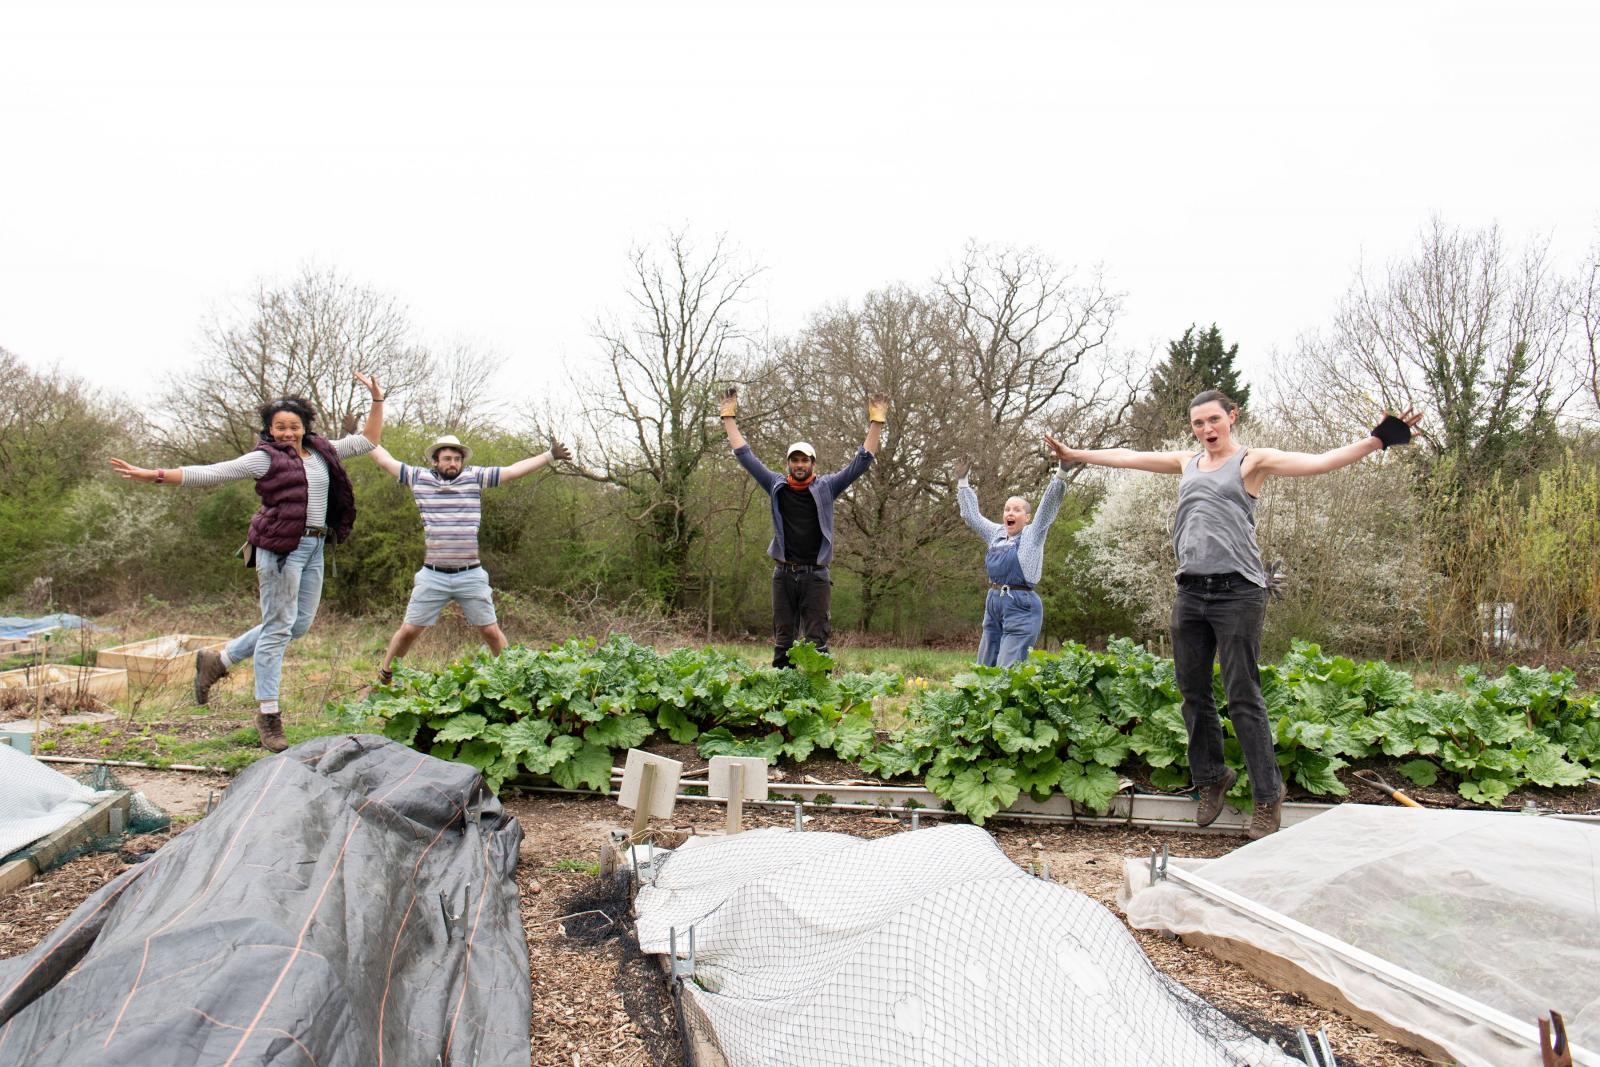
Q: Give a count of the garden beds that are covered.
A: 4